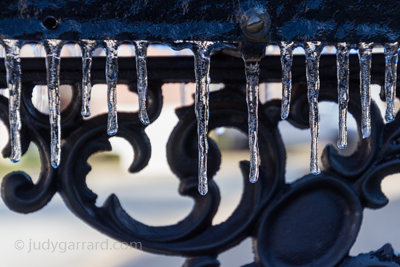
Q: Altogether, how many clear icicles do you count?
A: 12